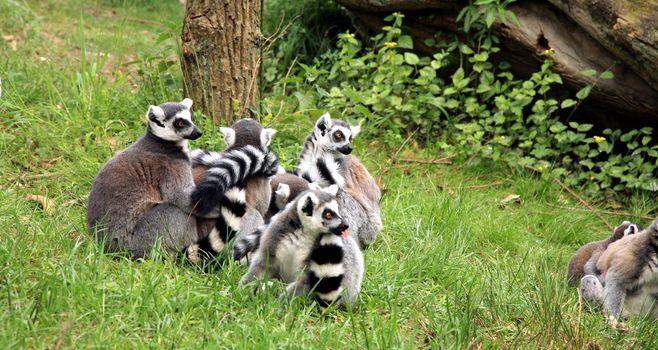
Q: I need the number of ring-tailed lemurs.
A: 7